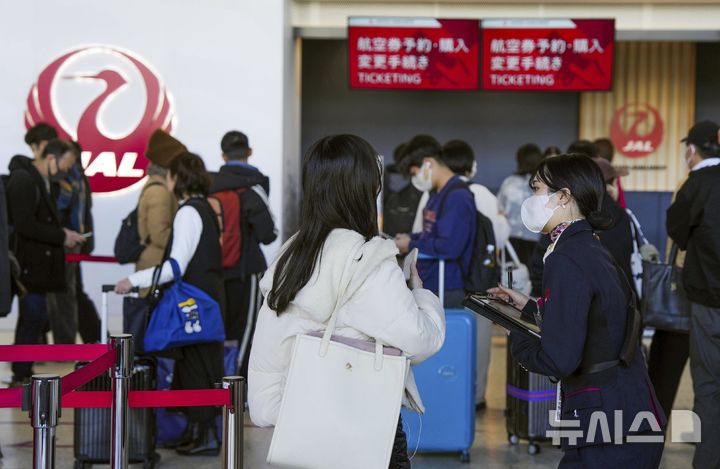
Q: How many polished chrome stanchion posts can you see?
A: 3